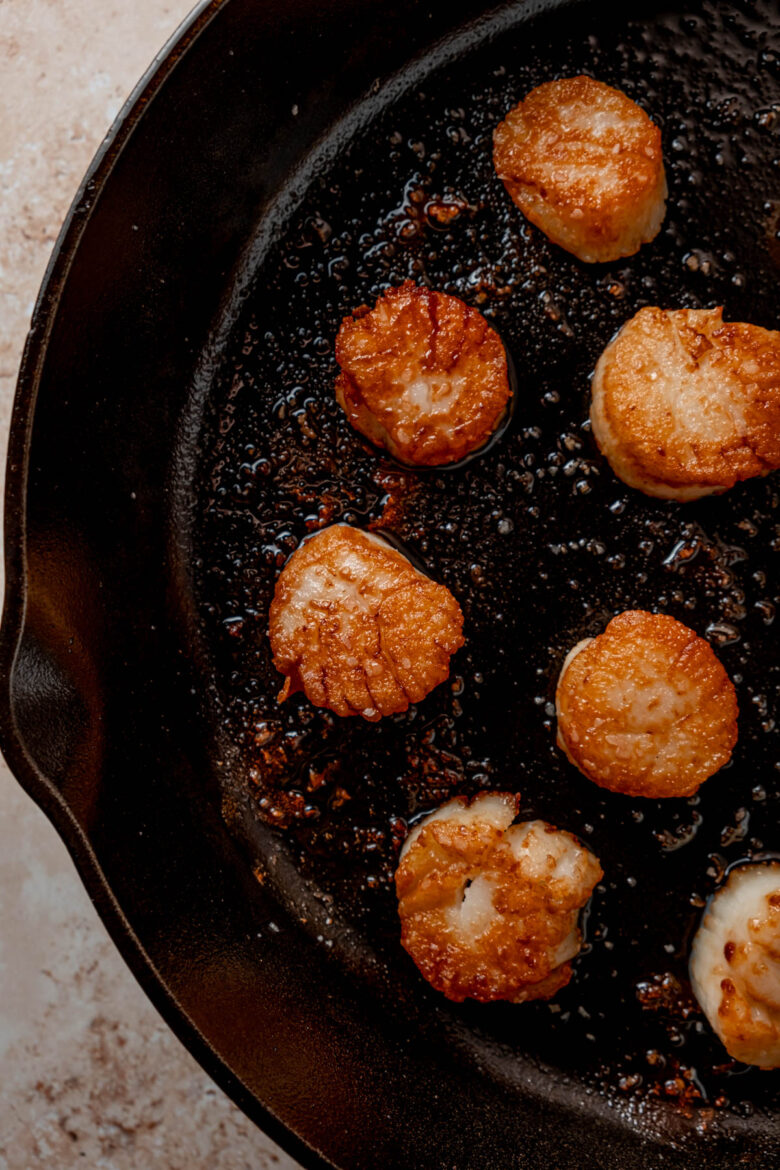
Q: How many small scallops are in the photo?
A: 7